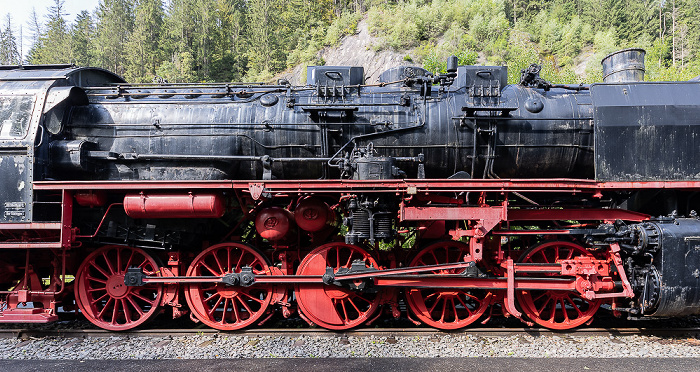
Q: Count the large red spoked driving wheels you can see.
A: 5